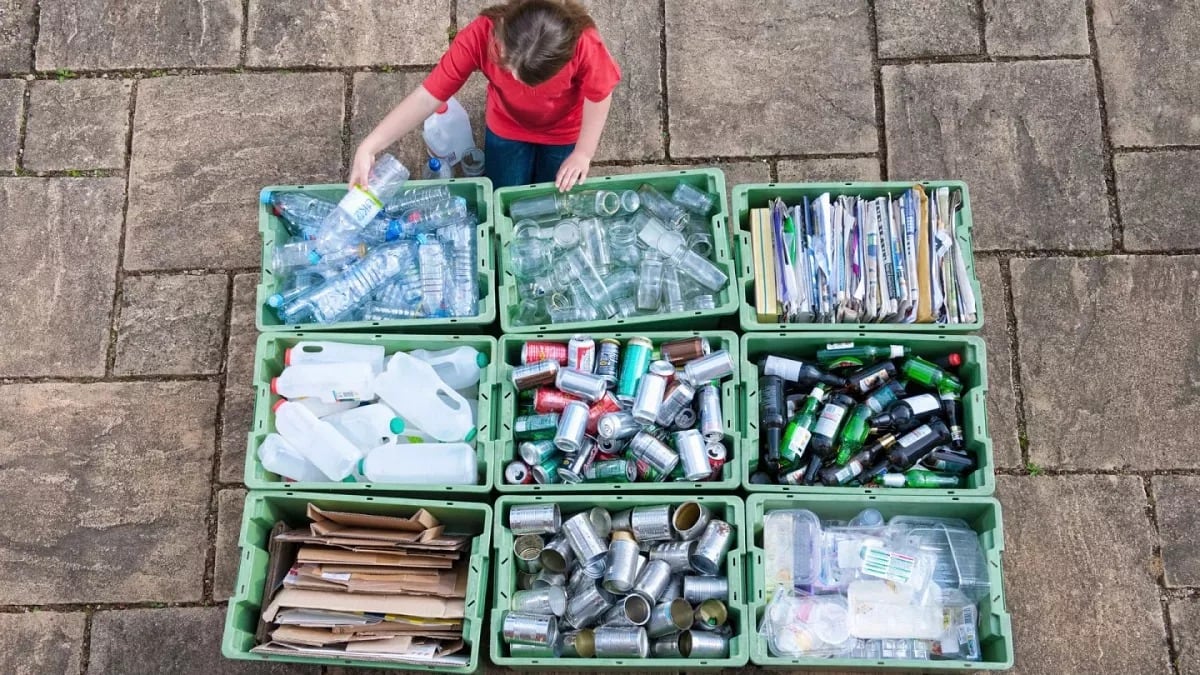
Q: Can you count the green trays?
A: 9